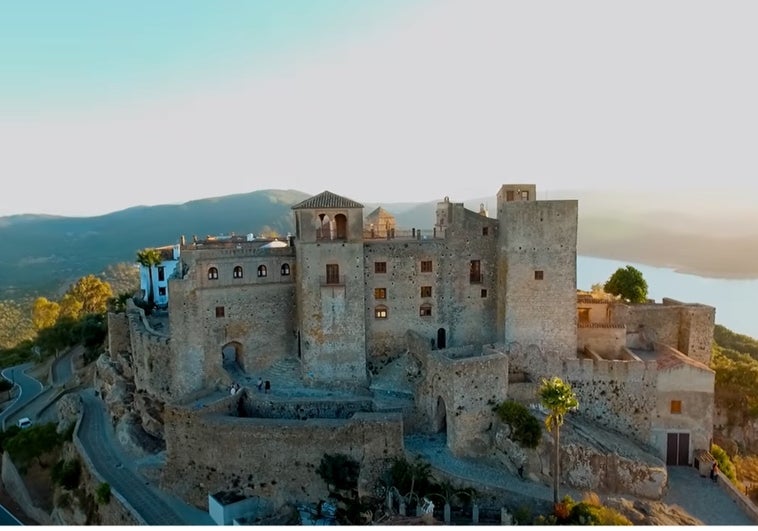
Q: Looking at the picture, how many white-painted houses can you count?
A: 1